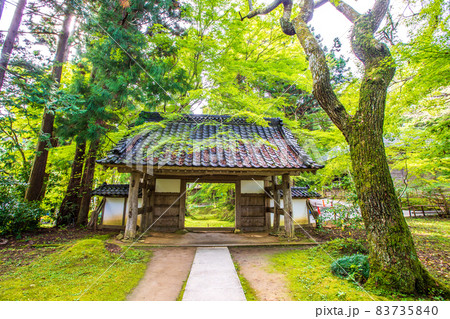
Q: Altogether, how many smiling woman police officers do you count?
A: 0